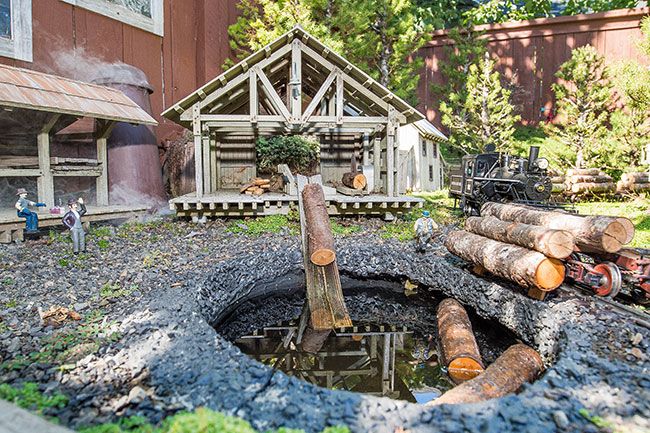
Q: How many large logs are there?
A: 7